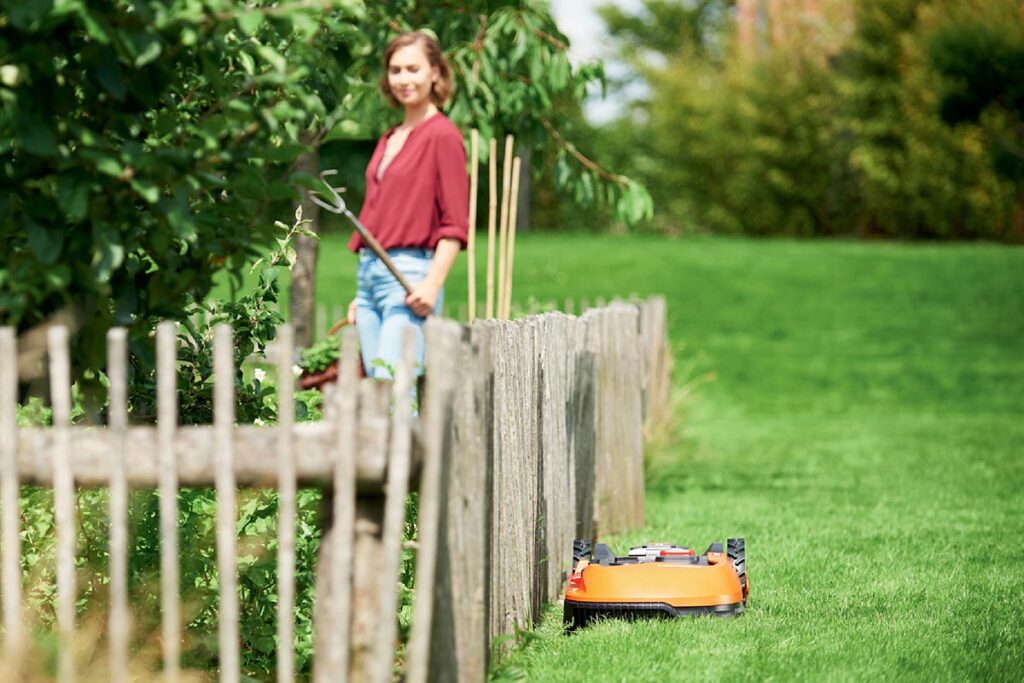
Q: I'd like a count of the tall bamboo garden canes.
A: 4